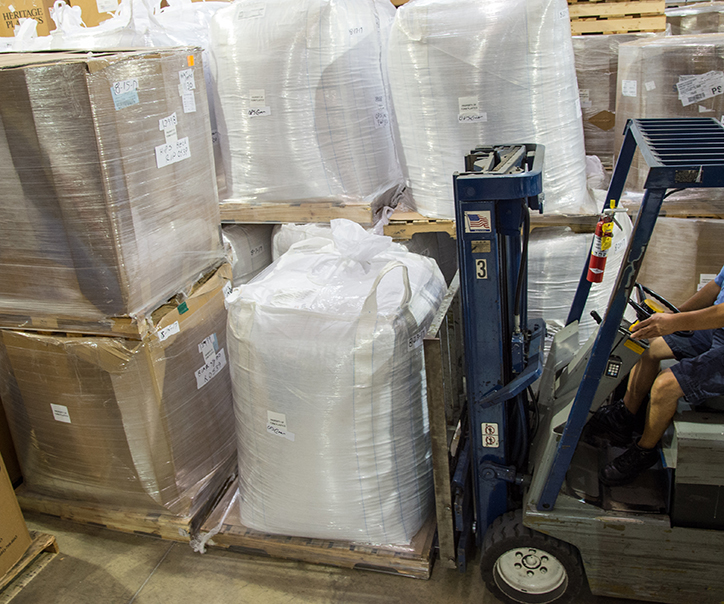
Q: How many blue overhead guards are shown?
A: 1